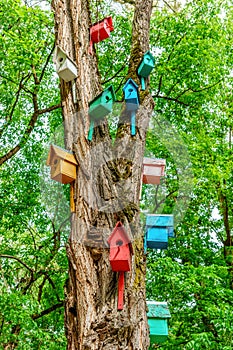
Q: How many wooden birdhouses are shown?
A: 10